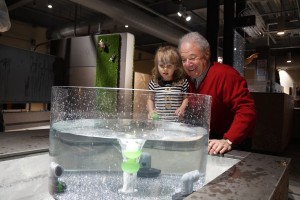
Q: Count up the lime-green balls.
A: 3